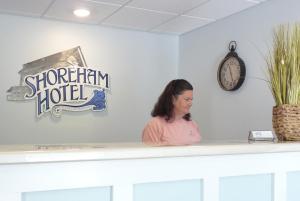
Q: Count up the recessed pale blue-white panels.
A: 4